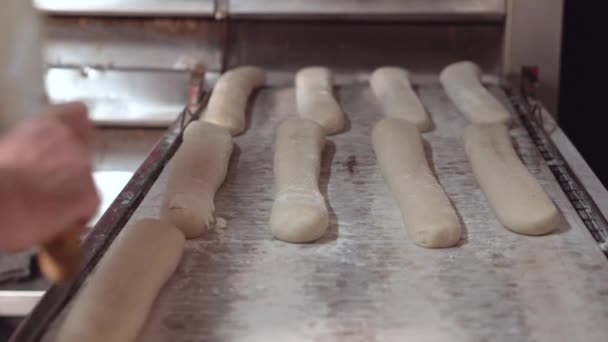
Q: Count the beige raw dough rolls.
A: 9